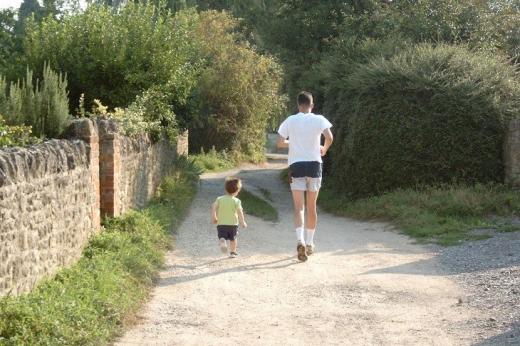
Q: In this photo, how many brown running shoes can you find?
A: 2